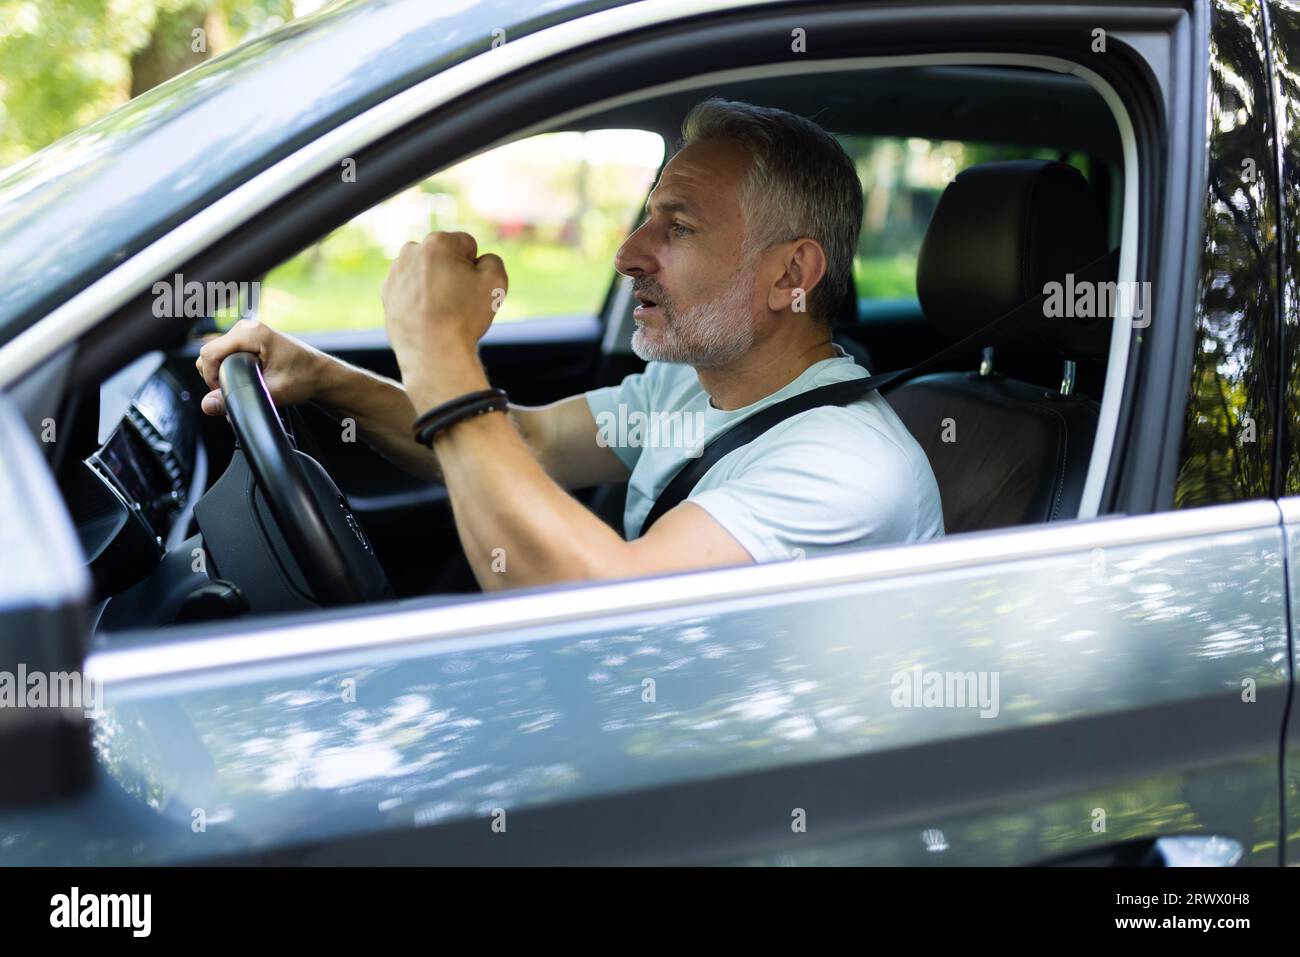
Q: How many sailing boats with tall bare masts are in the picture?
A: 0